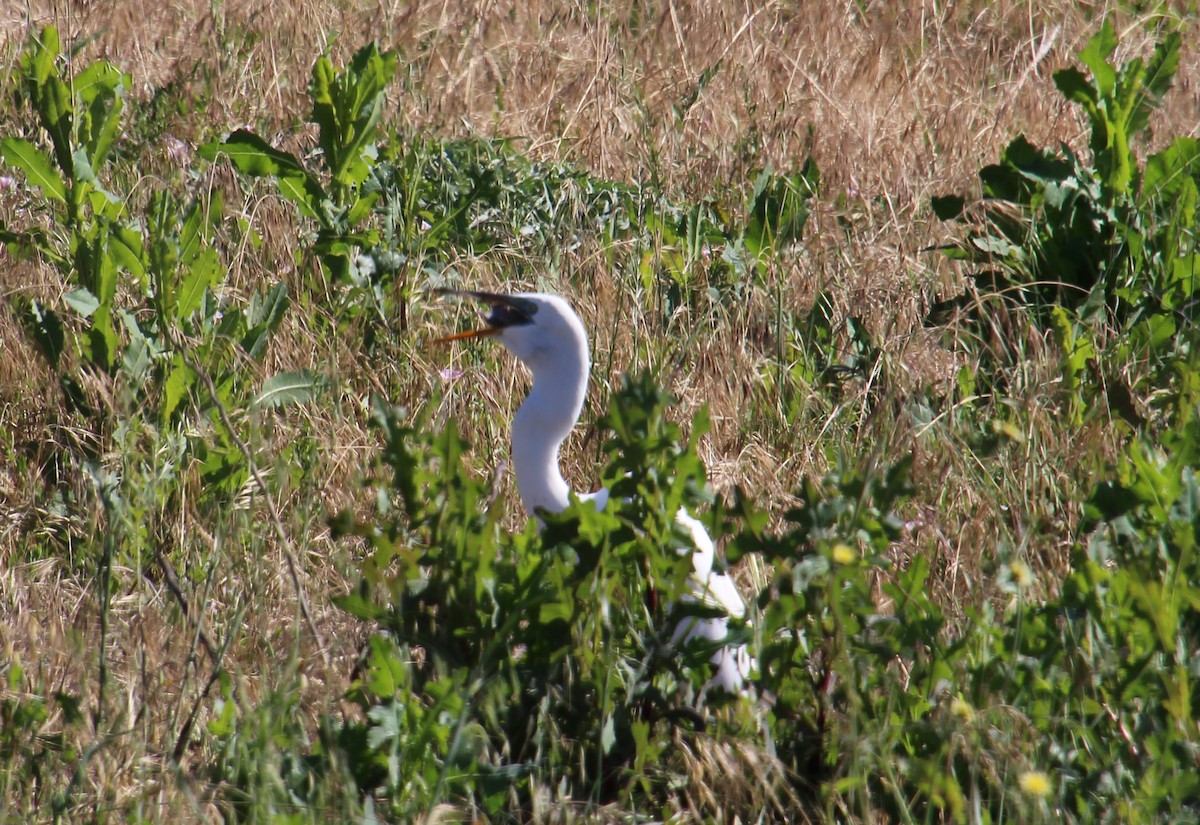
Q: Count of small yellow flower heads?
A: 5